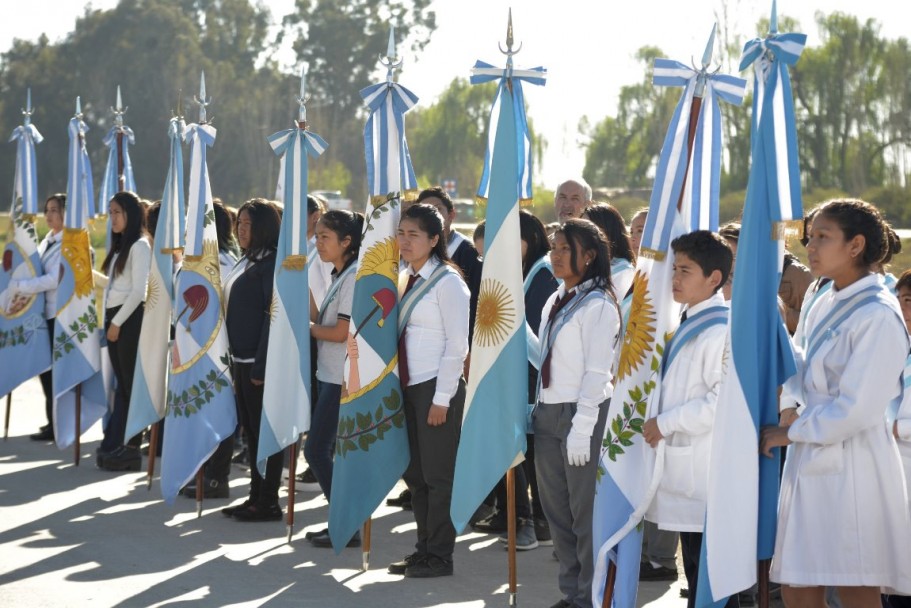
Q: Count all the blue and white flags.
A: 10